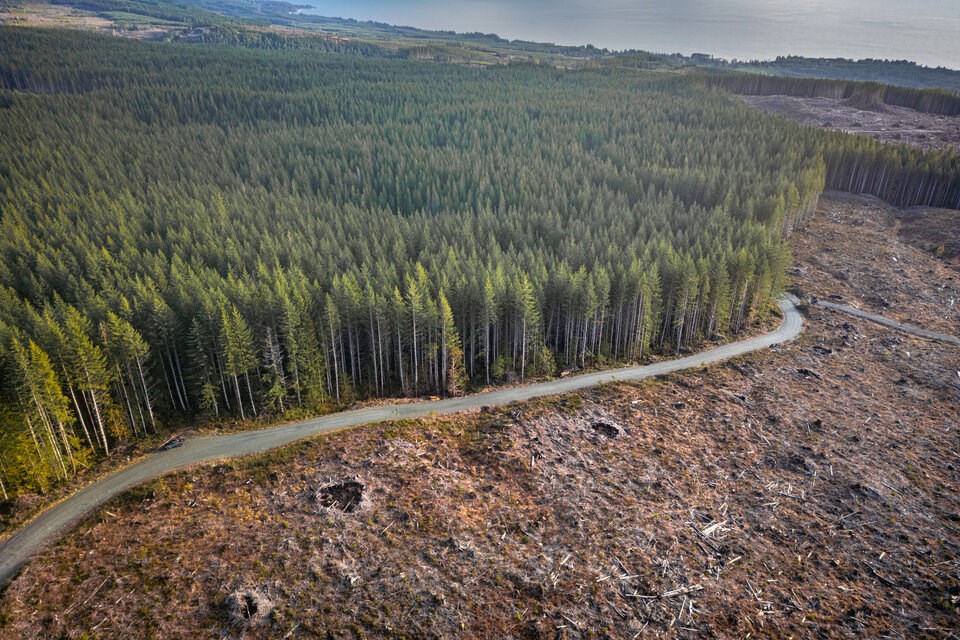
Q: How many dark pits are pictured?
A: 3